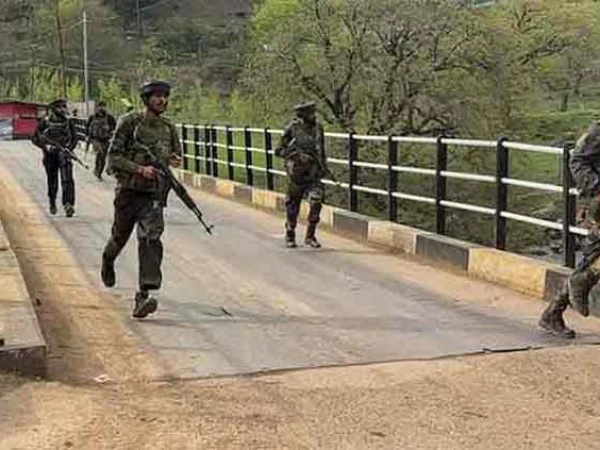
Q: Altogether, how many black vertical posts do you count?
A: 12